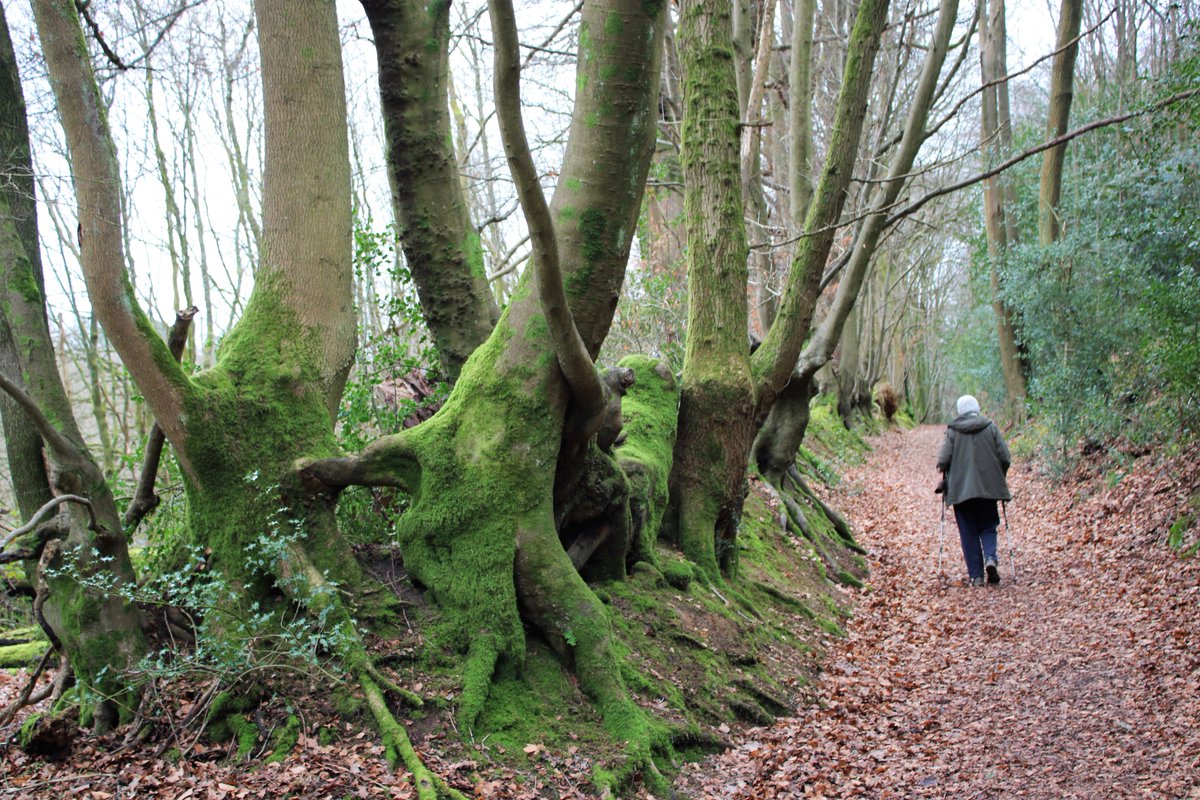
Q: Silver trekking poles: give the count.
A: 2